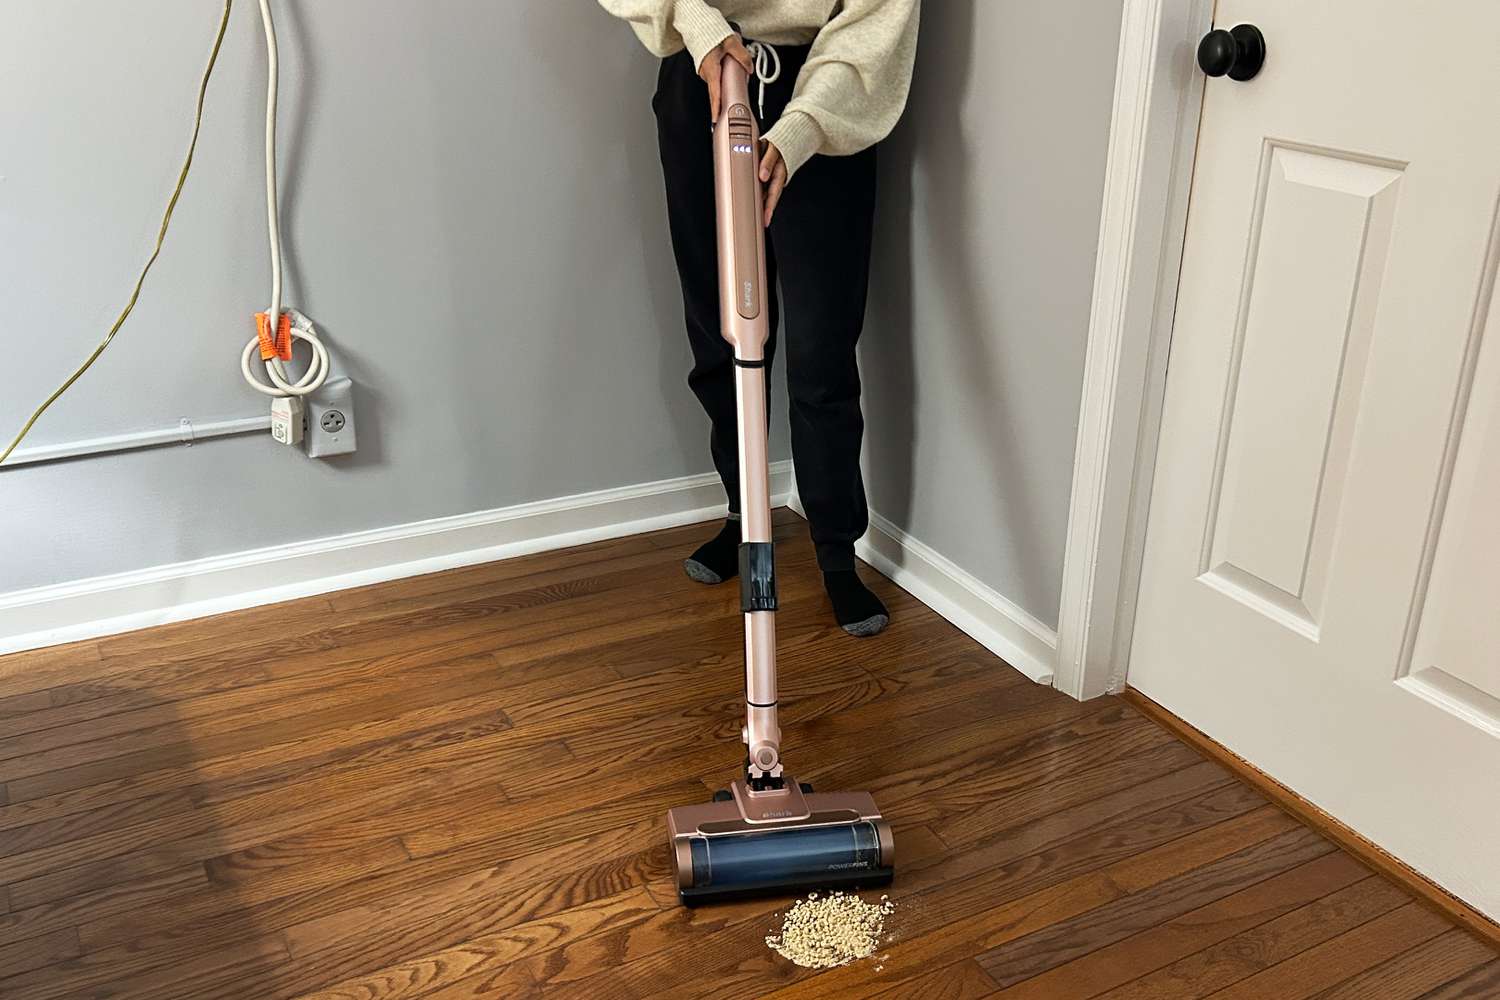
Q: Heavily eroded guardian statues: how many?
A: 0